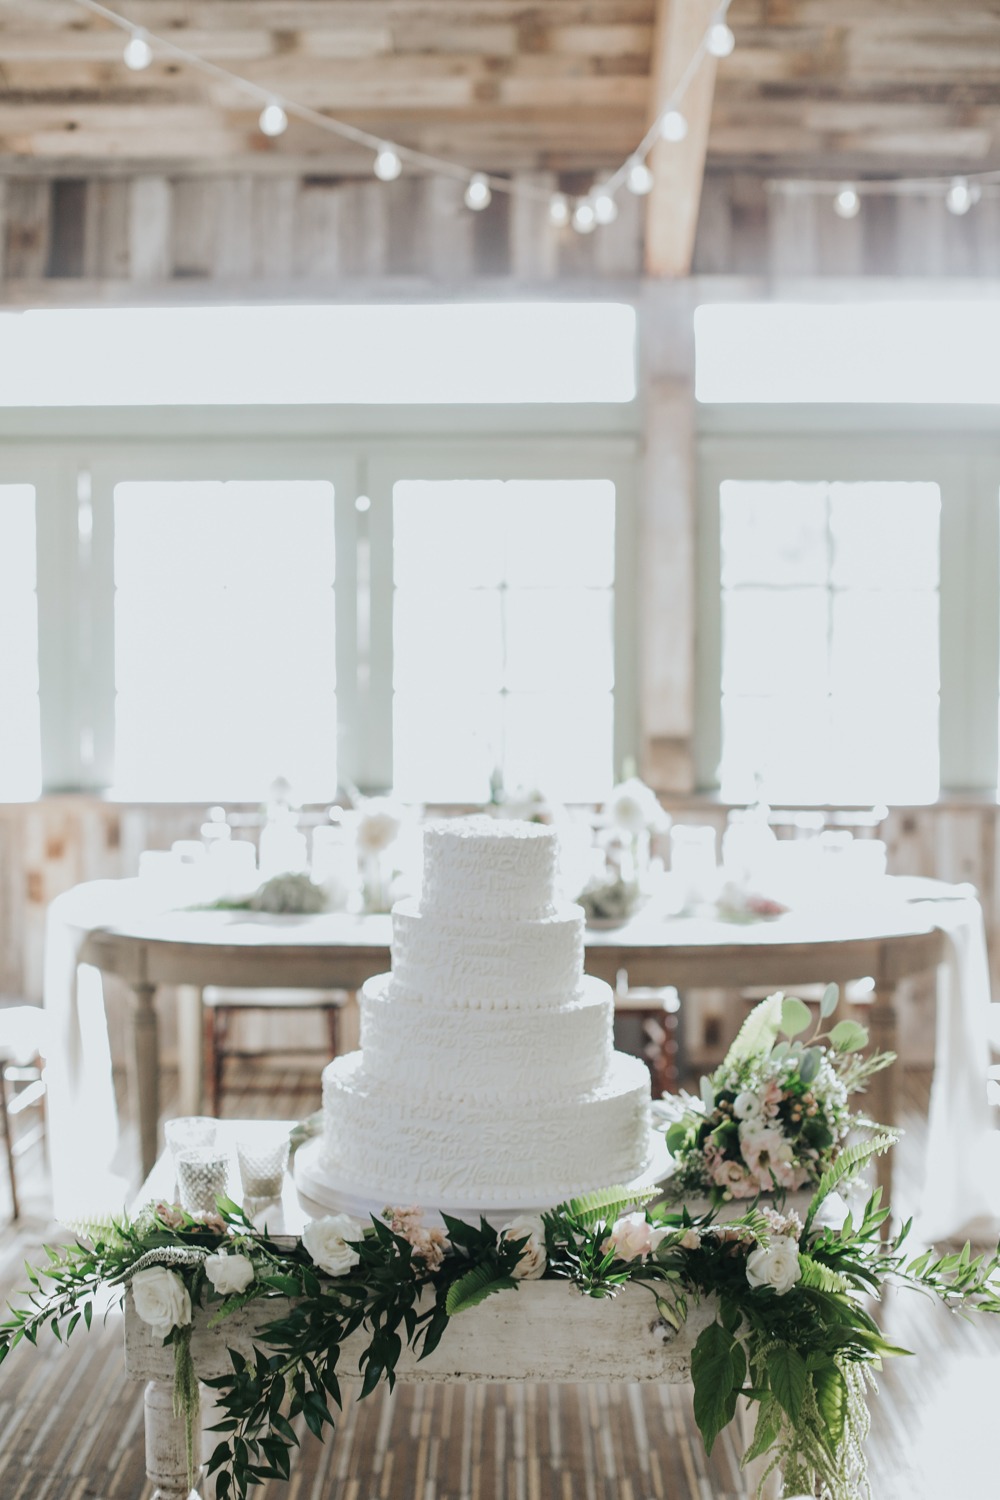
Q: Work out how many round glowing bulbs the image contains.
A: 12